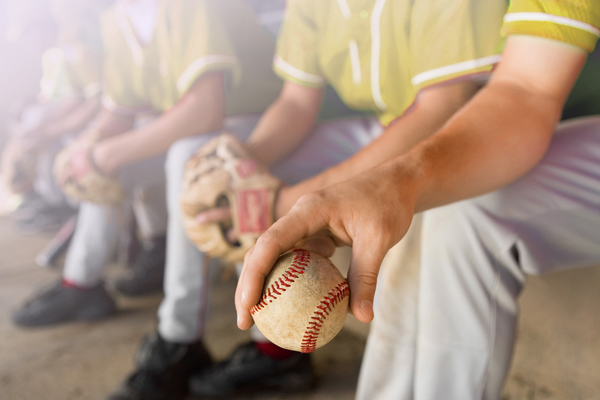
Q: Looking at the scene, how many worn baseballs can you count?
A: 1